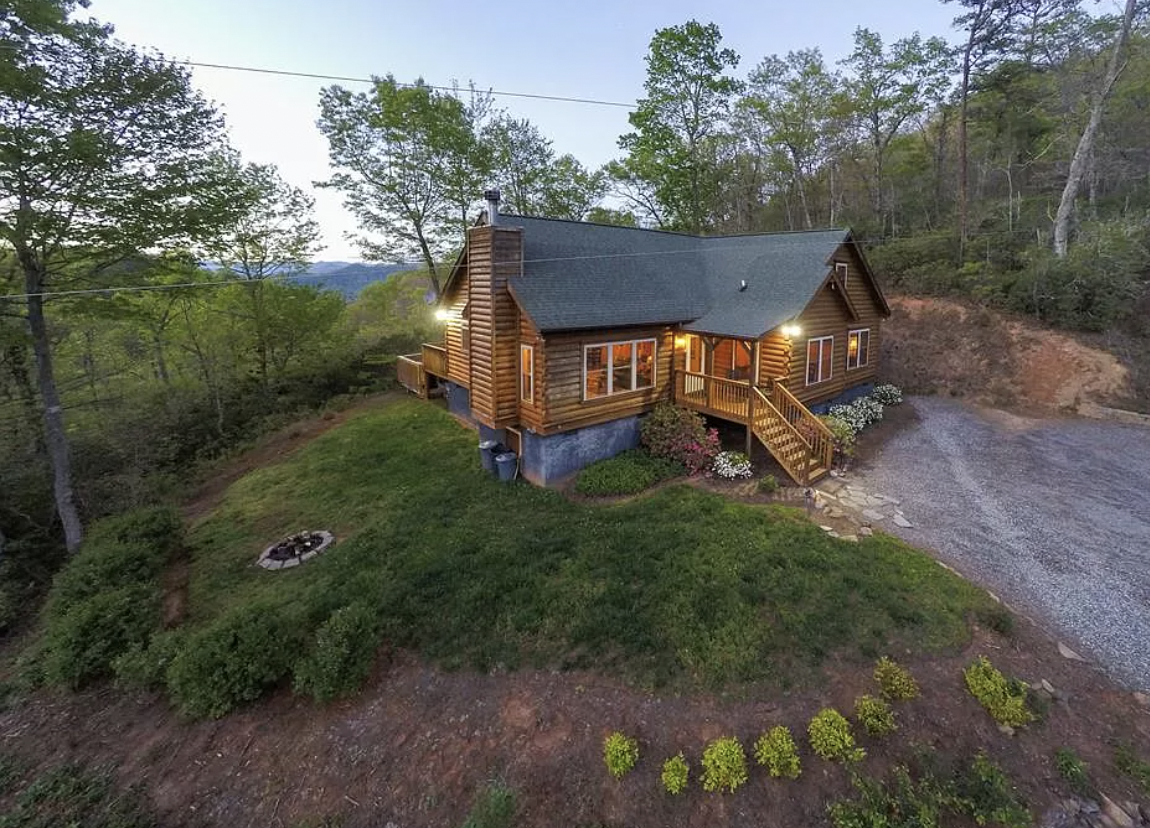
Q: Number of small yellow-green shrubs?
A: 8